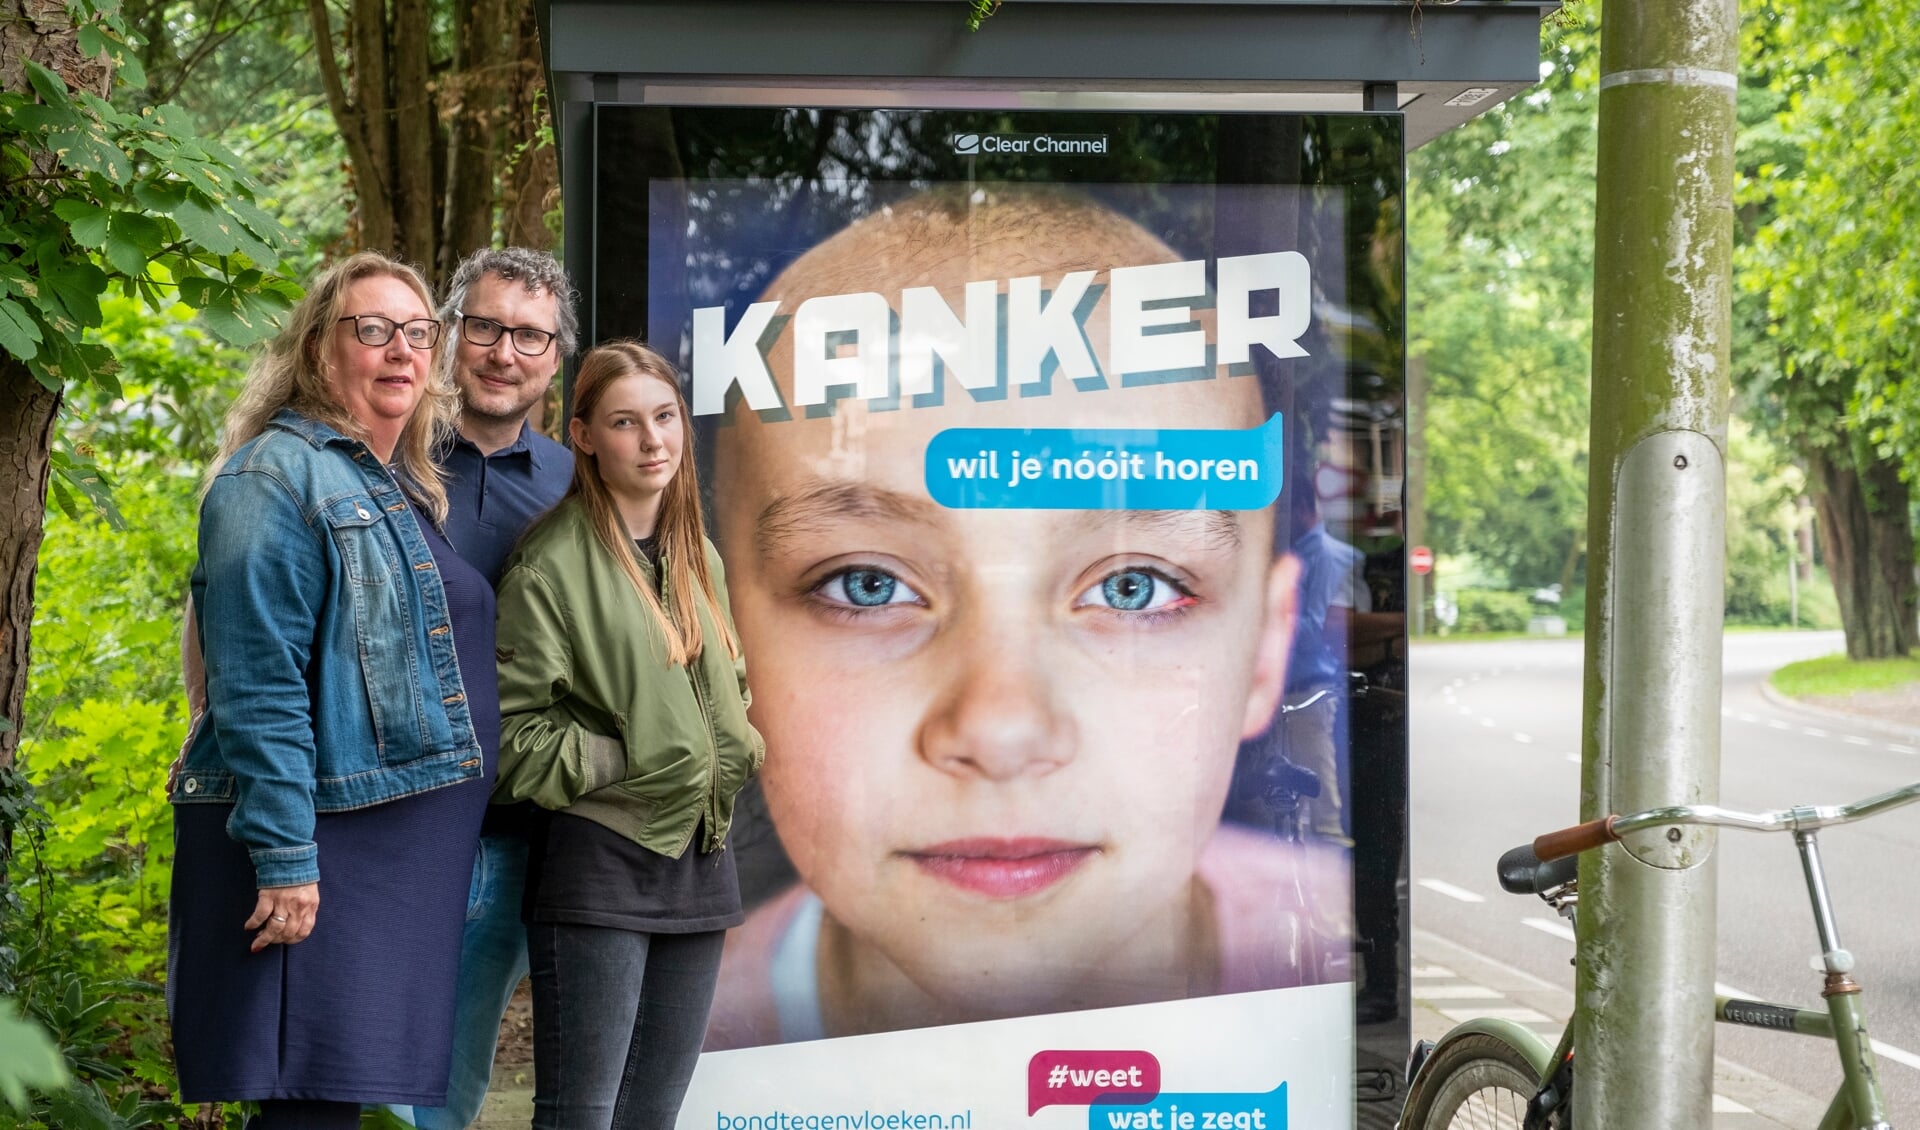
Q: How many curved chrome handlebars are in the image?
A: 1